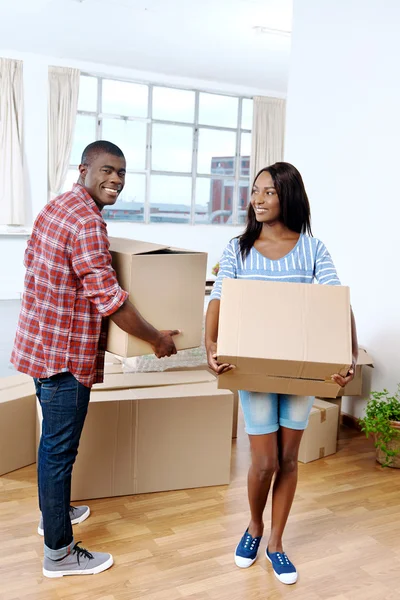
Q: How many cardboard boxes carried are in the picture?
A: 2